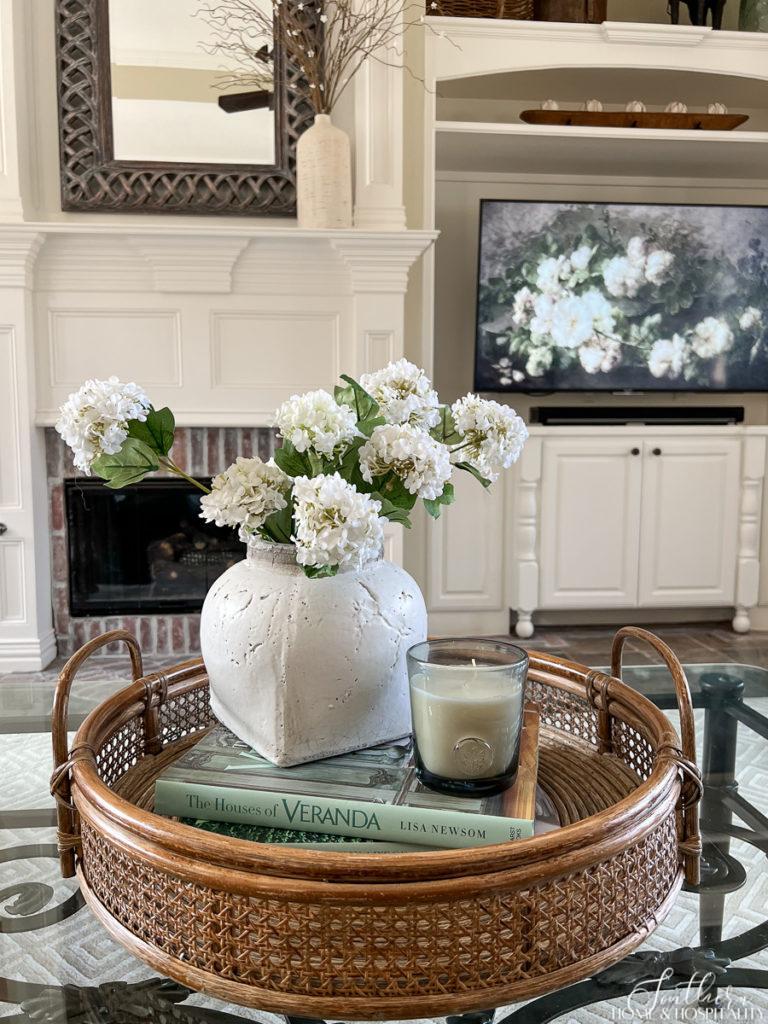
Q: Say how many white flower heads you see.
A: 7